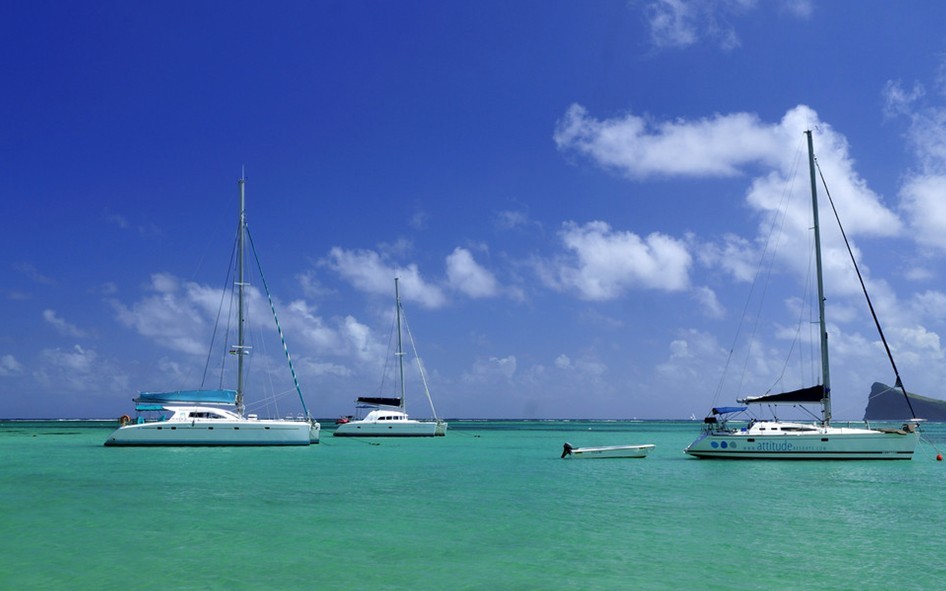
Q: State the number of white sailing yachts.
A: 3